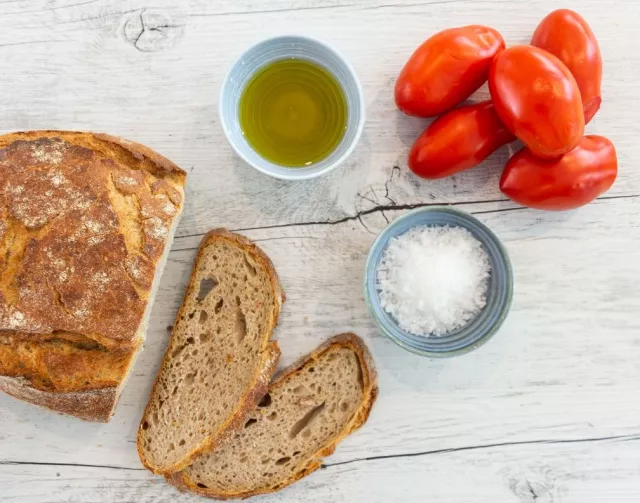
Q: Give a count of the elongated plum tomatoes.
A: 5